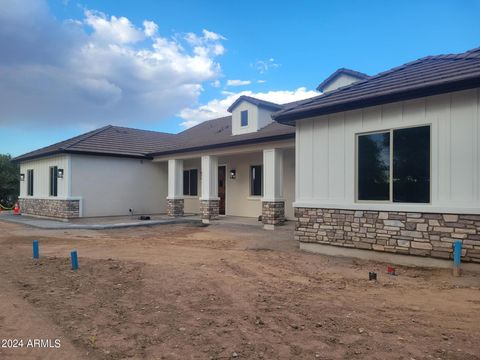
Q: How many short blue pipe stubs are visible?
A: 3